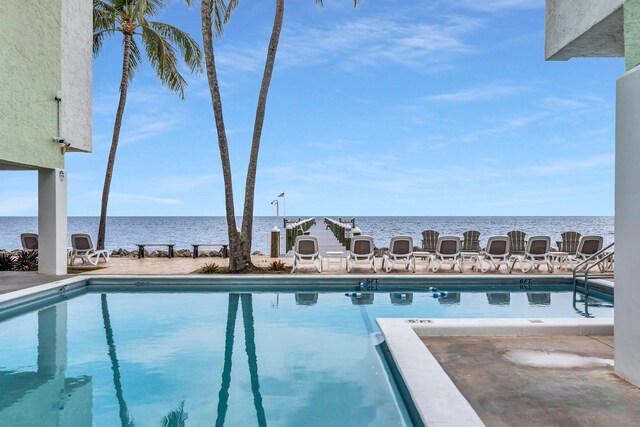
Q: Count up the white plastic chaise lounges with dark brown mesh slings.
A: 9